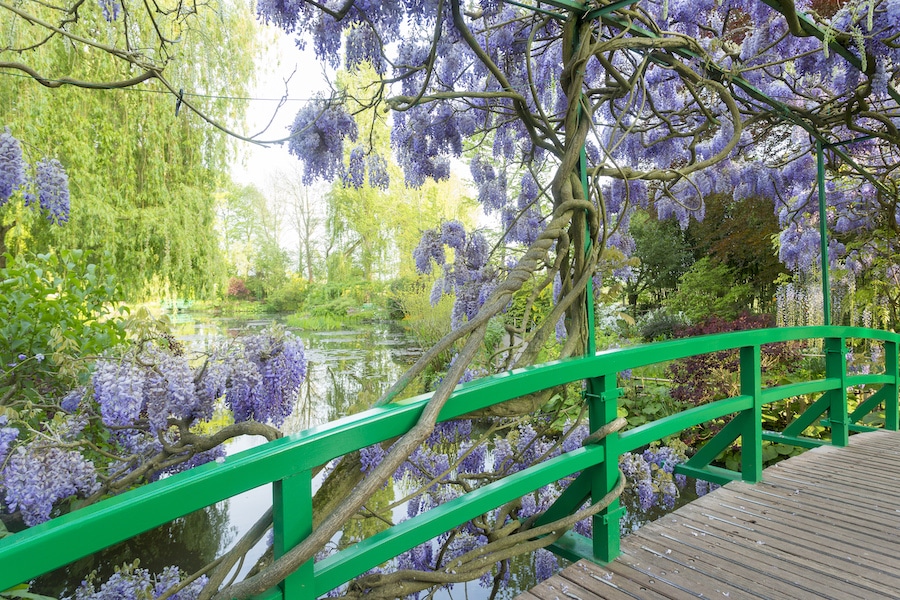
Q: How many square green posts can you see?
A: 5